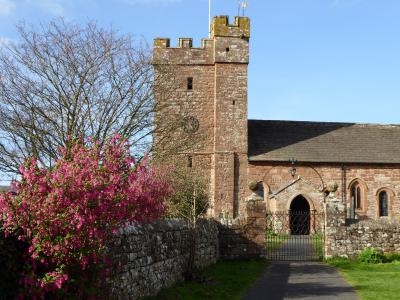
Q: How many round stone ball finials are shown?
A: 2